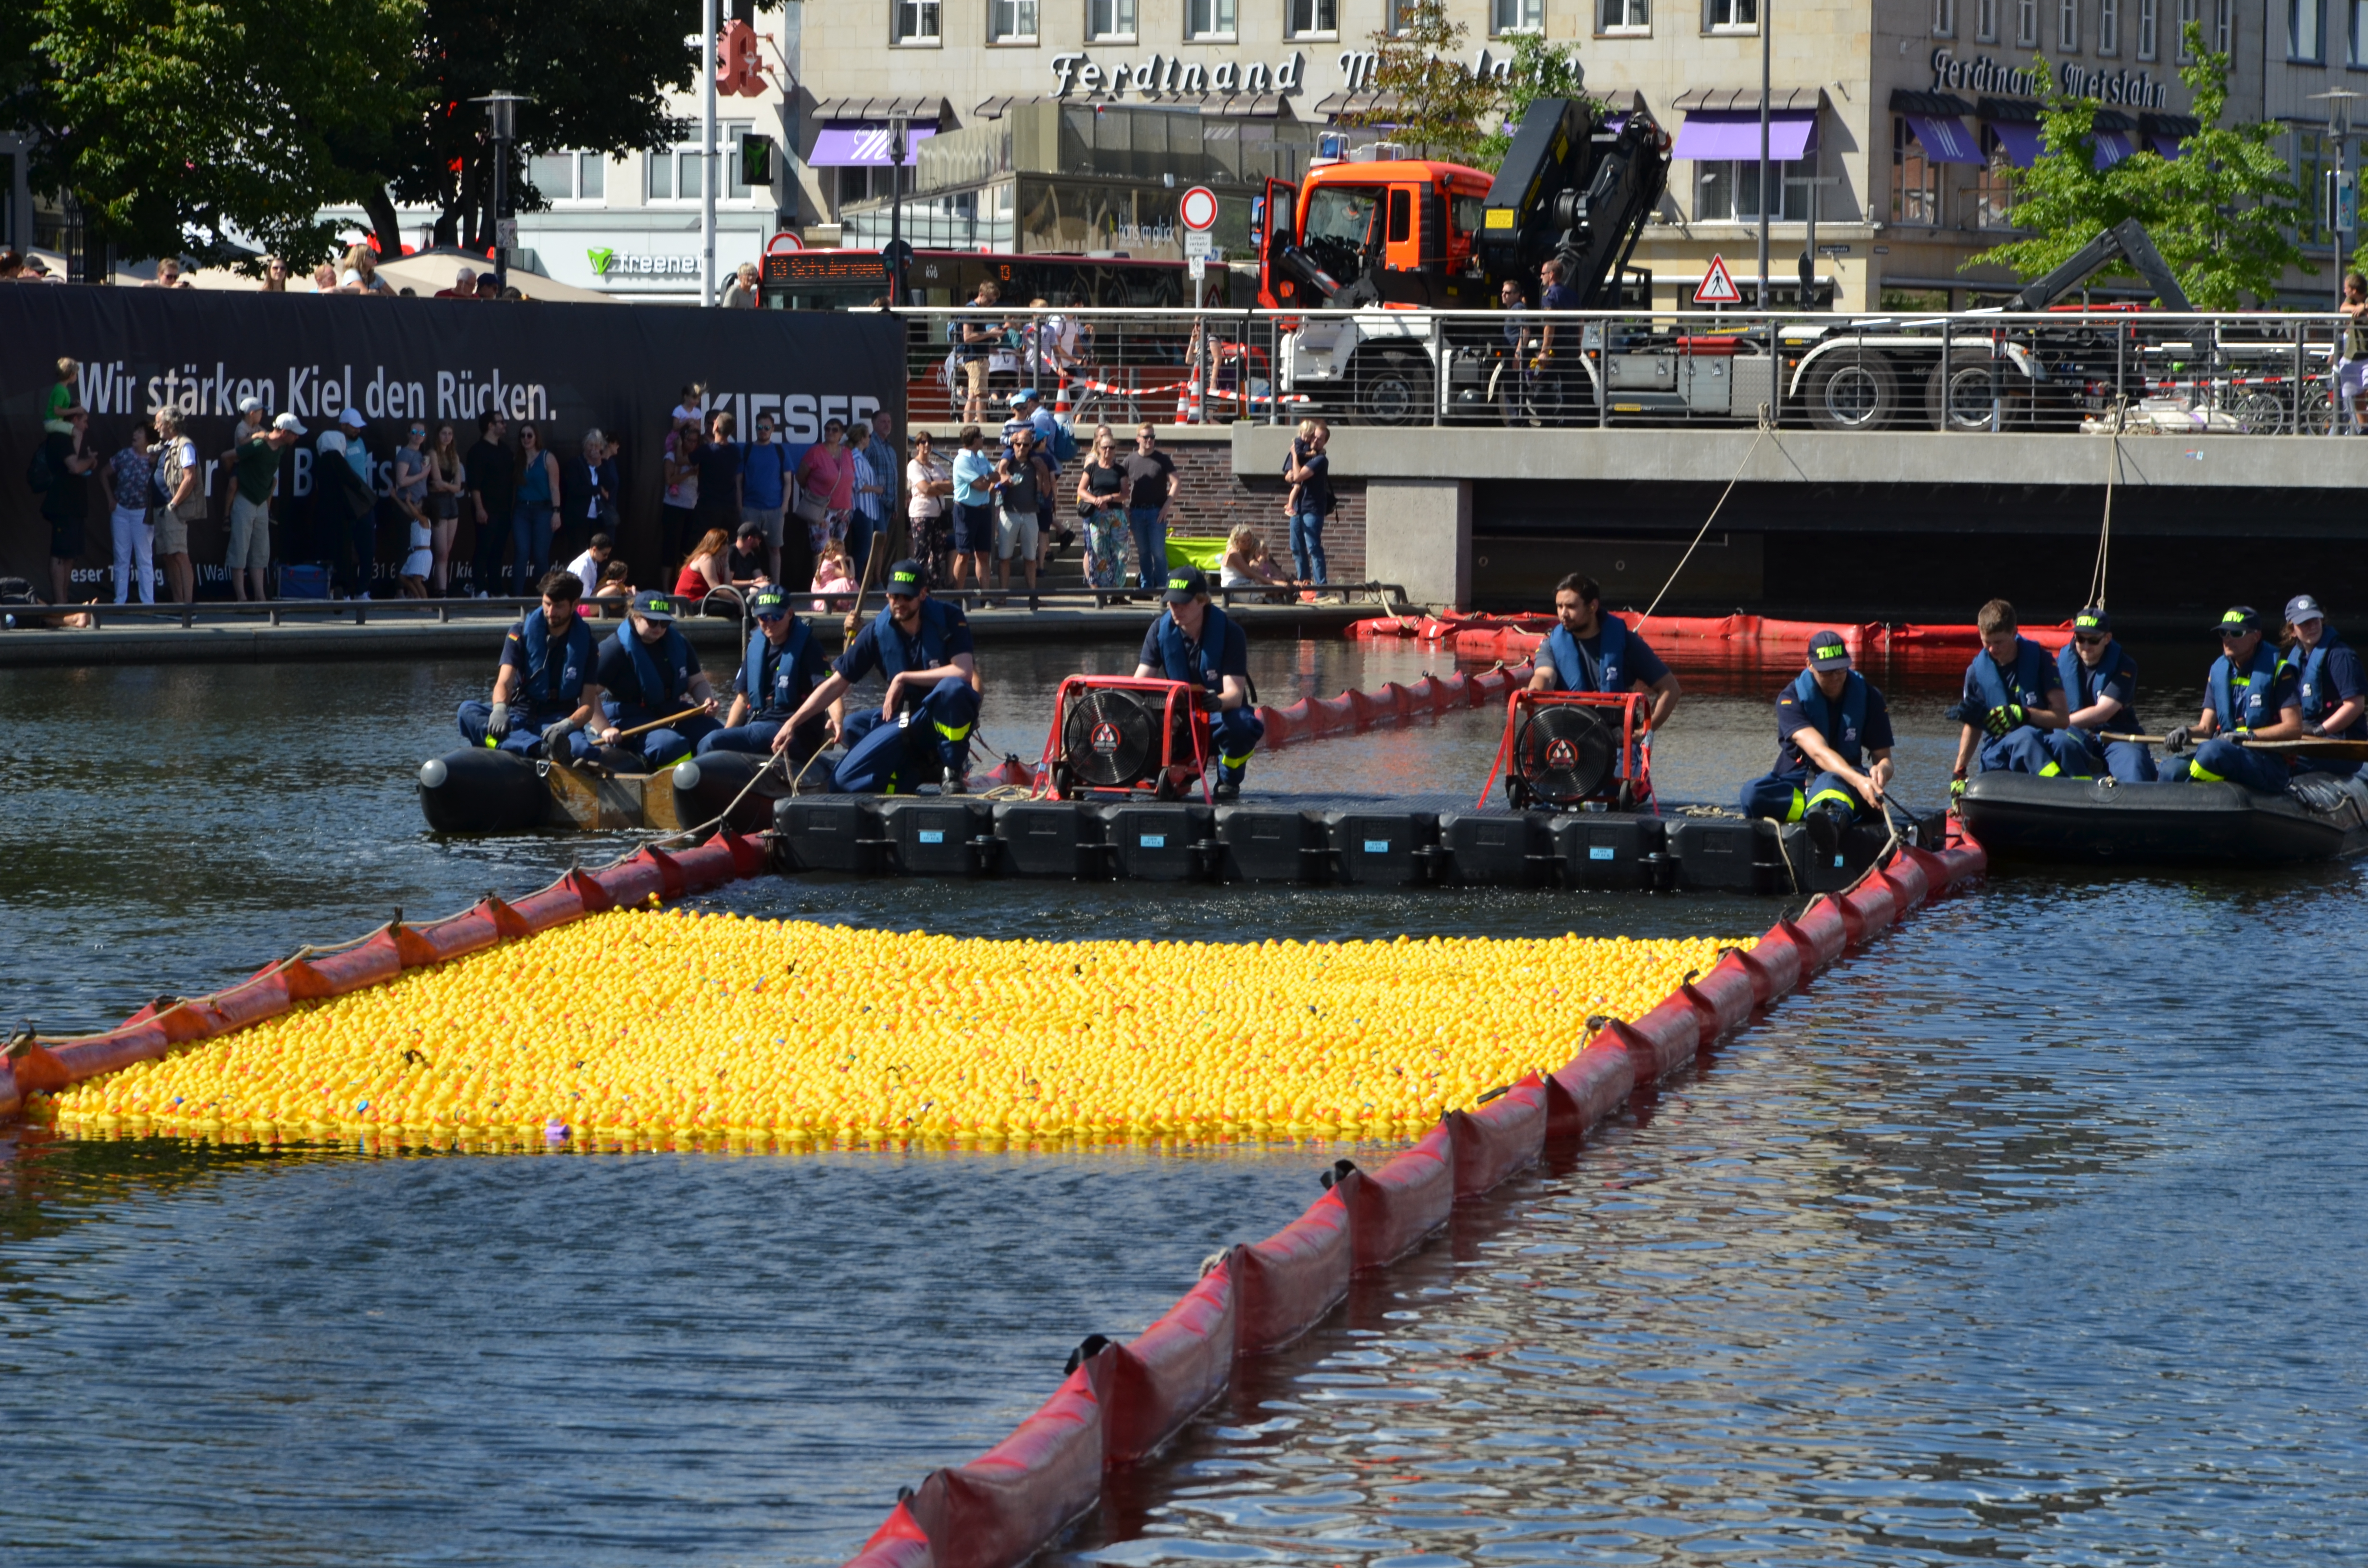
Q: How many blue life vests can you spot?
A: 11